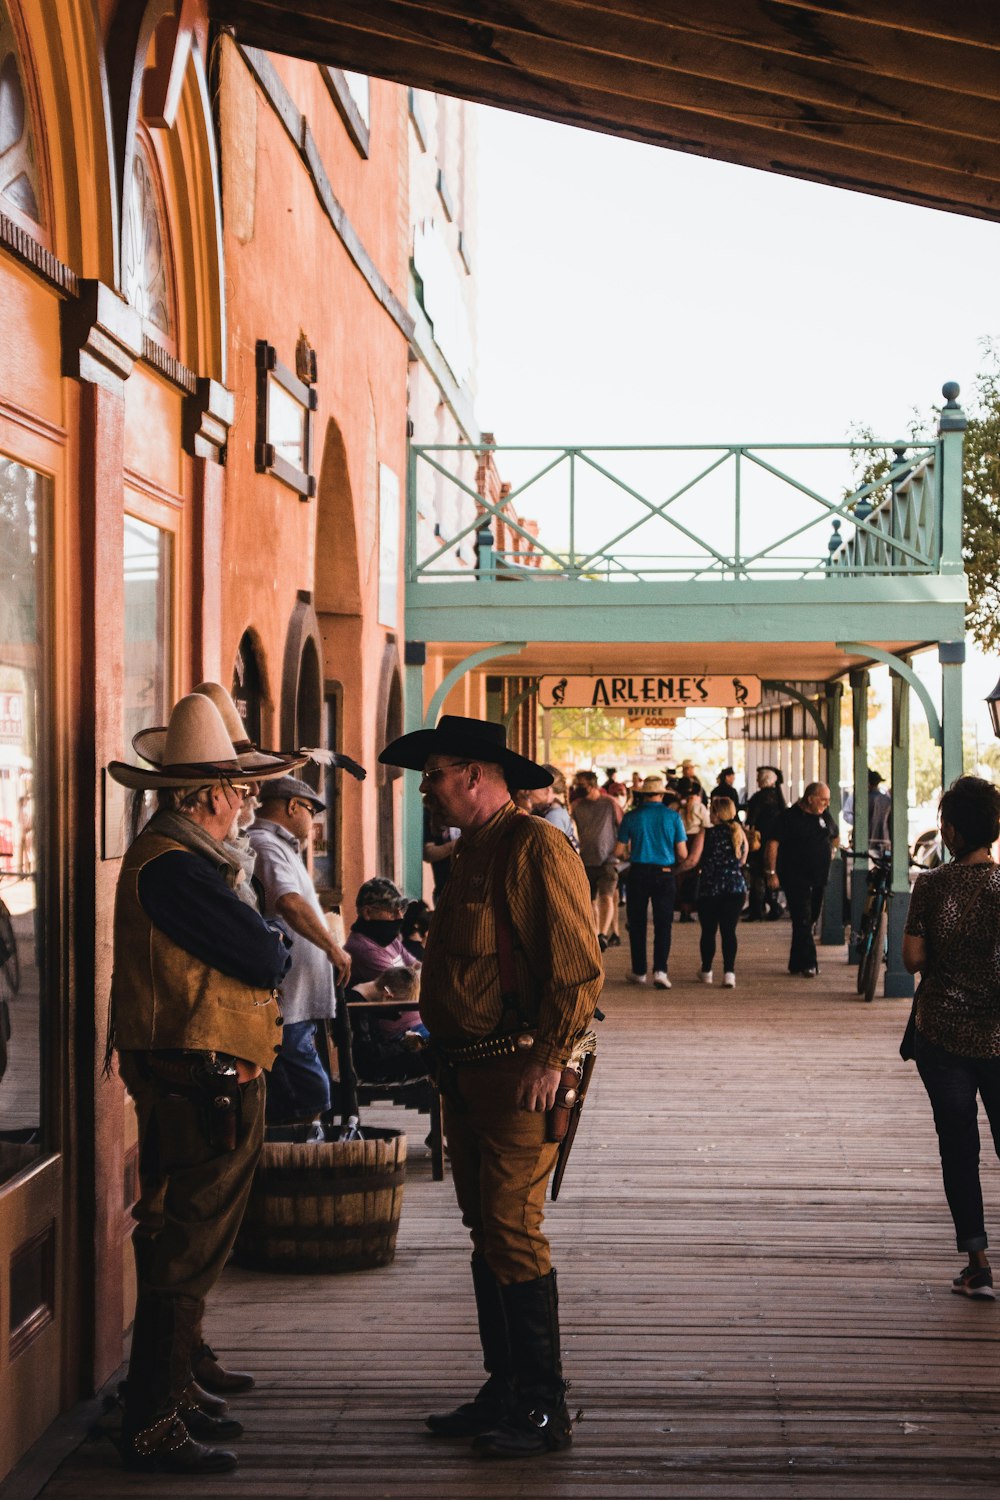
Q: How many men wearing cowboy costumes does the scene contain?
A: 3